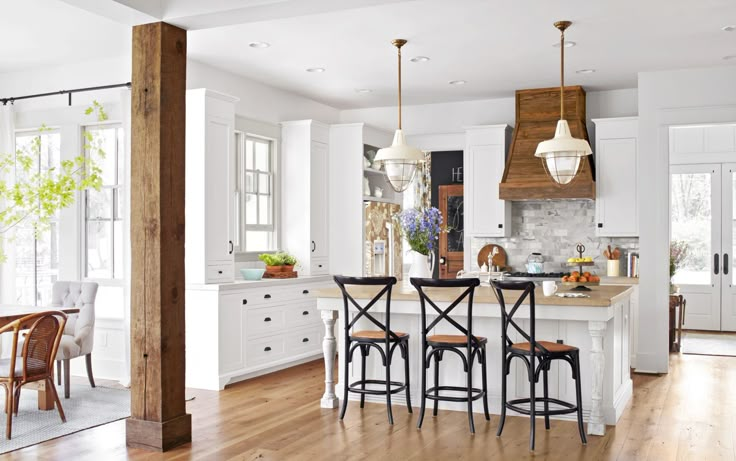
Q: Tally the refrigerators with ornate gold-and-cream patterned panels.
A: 1